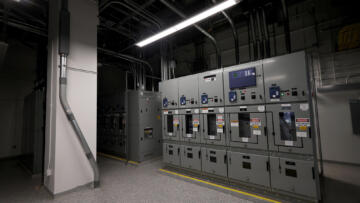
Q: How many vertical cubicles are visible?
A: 5